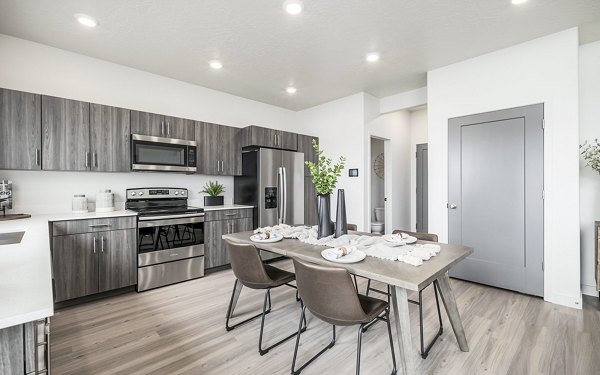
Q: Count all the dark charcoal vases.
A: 2